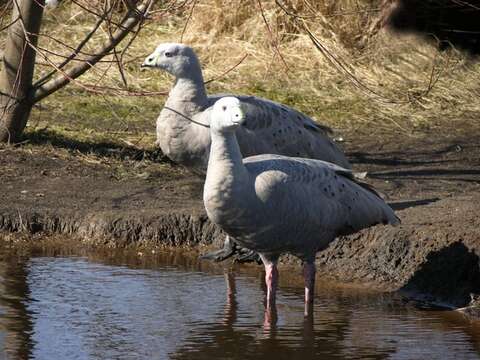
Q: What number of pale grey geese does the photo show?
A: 2